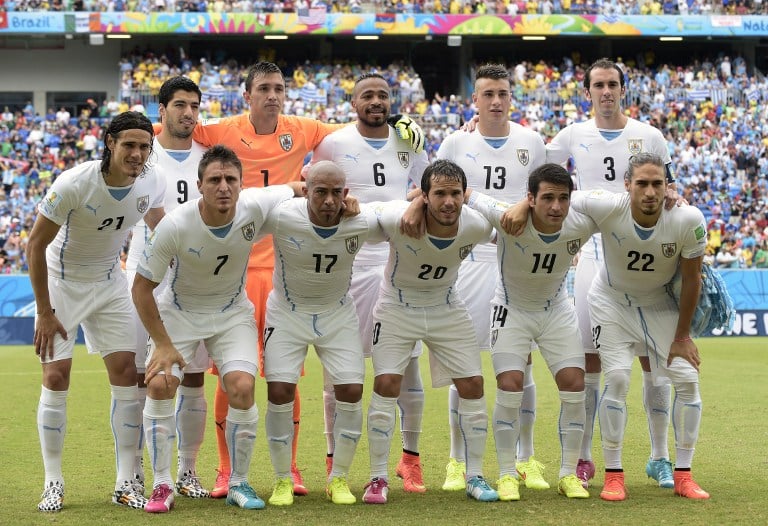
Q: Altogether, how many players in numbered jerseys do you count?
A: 11